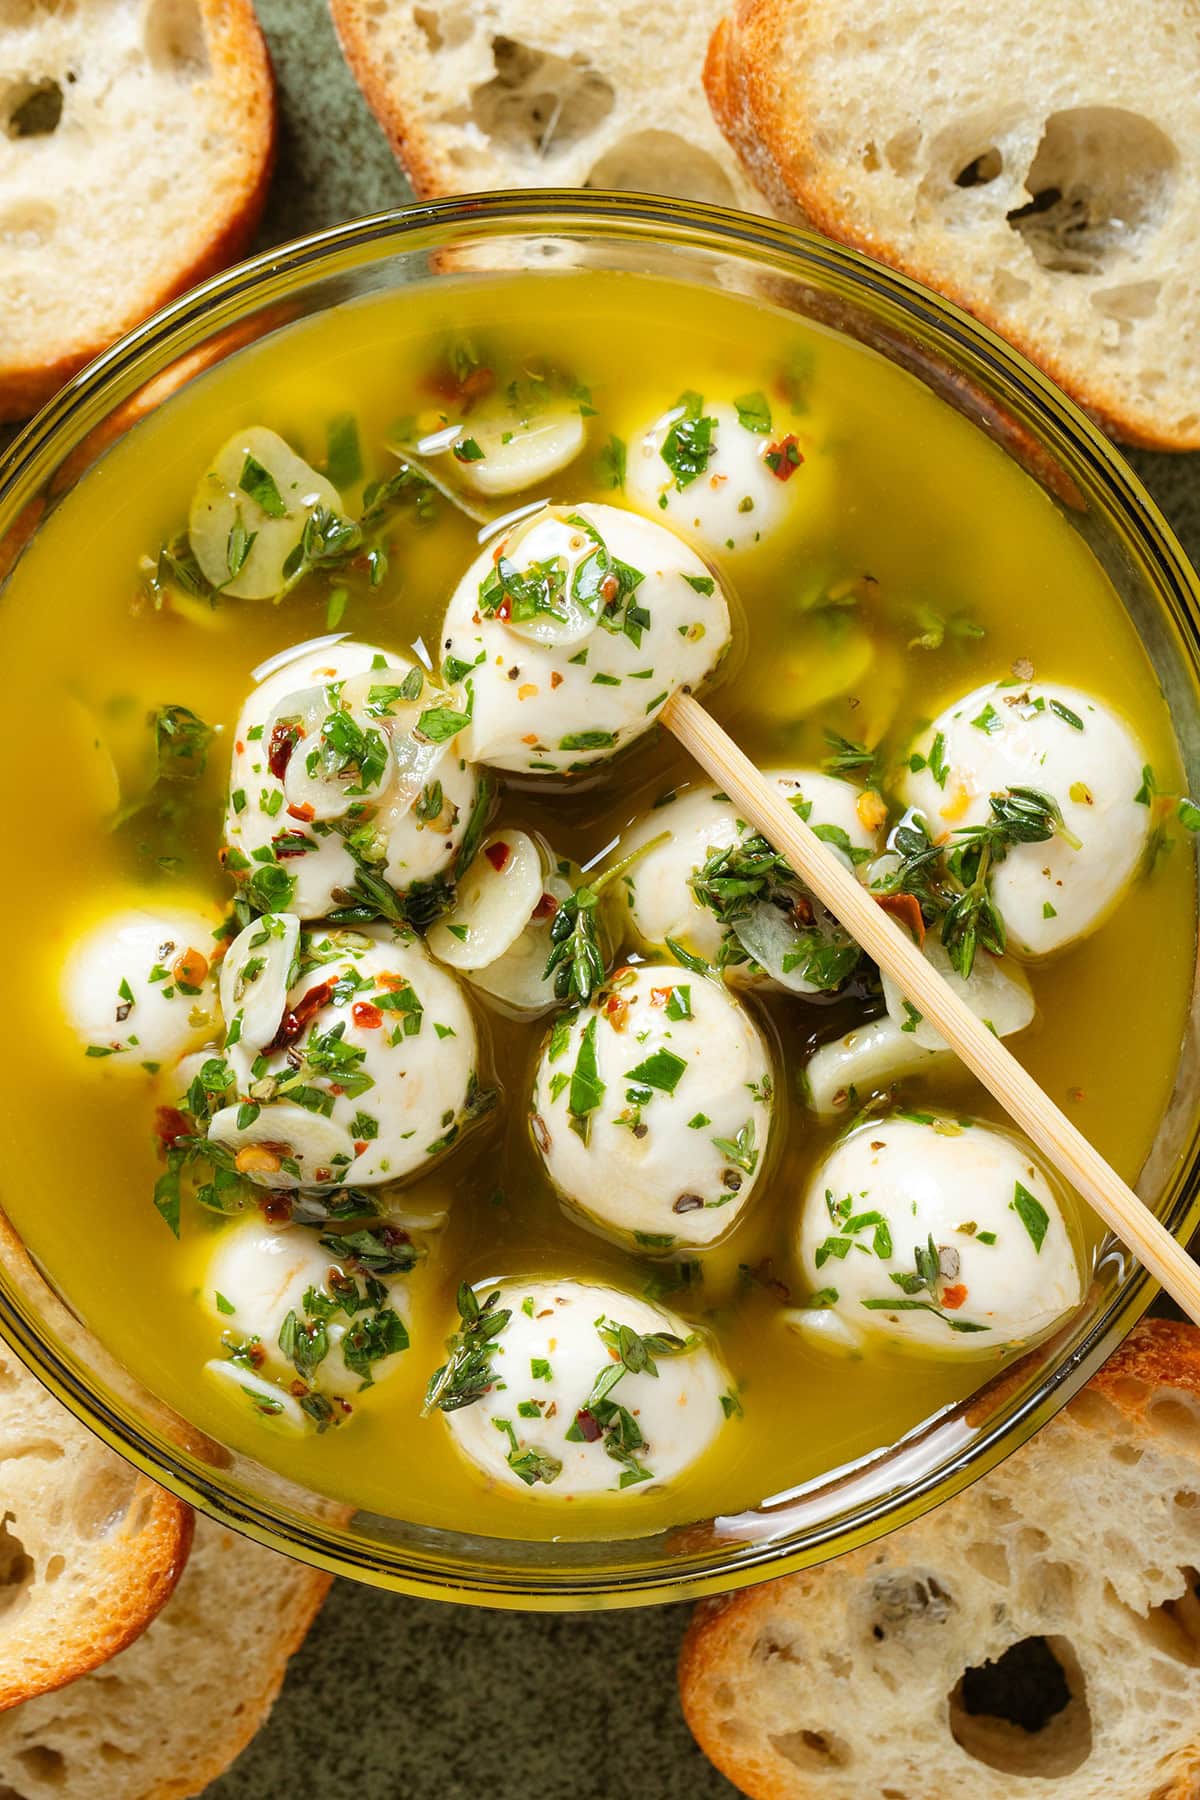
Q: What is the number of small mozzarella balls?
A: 11